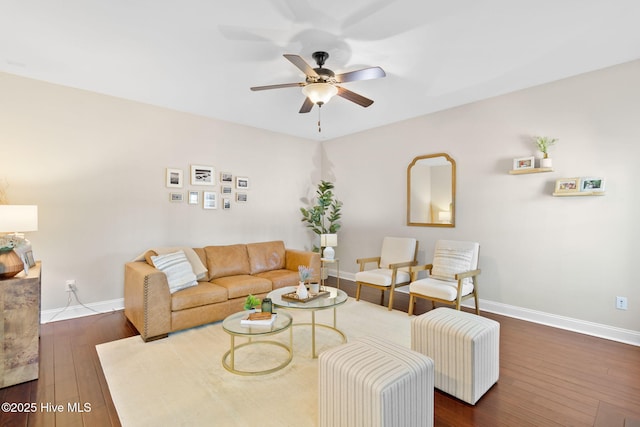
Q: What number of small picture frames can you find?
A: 13